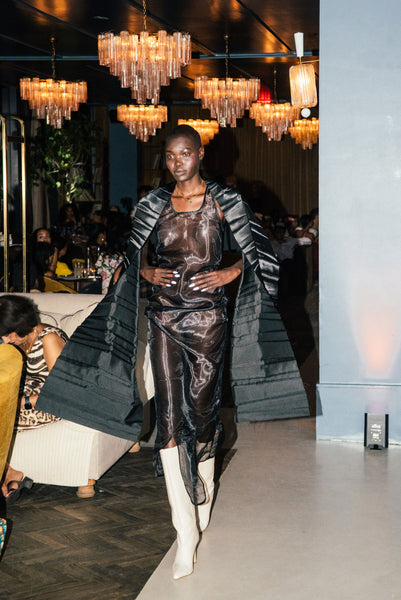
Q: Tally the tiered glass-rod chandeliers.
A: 7